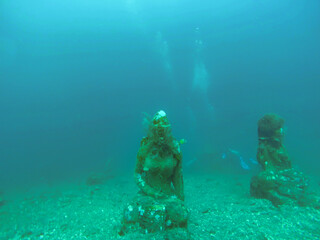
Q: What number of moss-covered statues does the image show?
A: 2